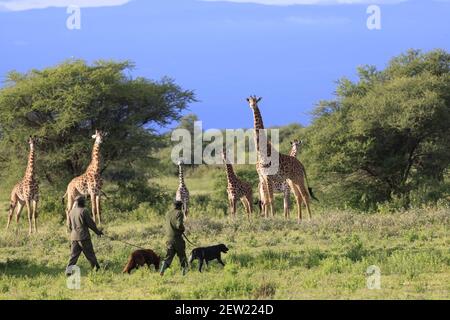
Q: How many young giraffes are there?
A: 2